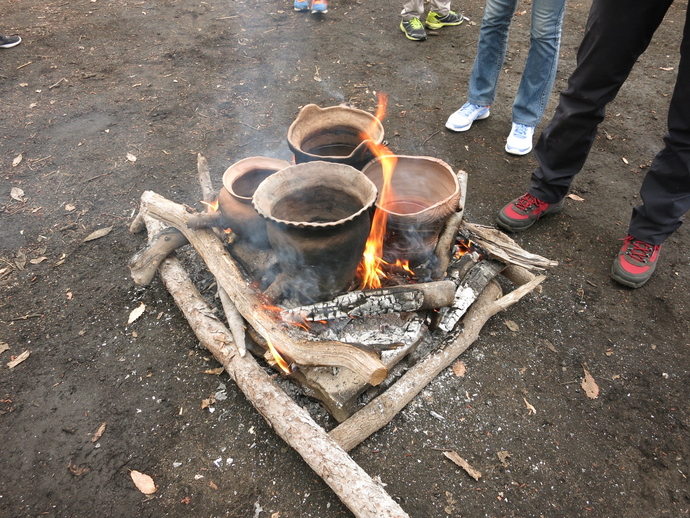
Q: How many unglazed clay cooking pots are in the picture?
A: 4